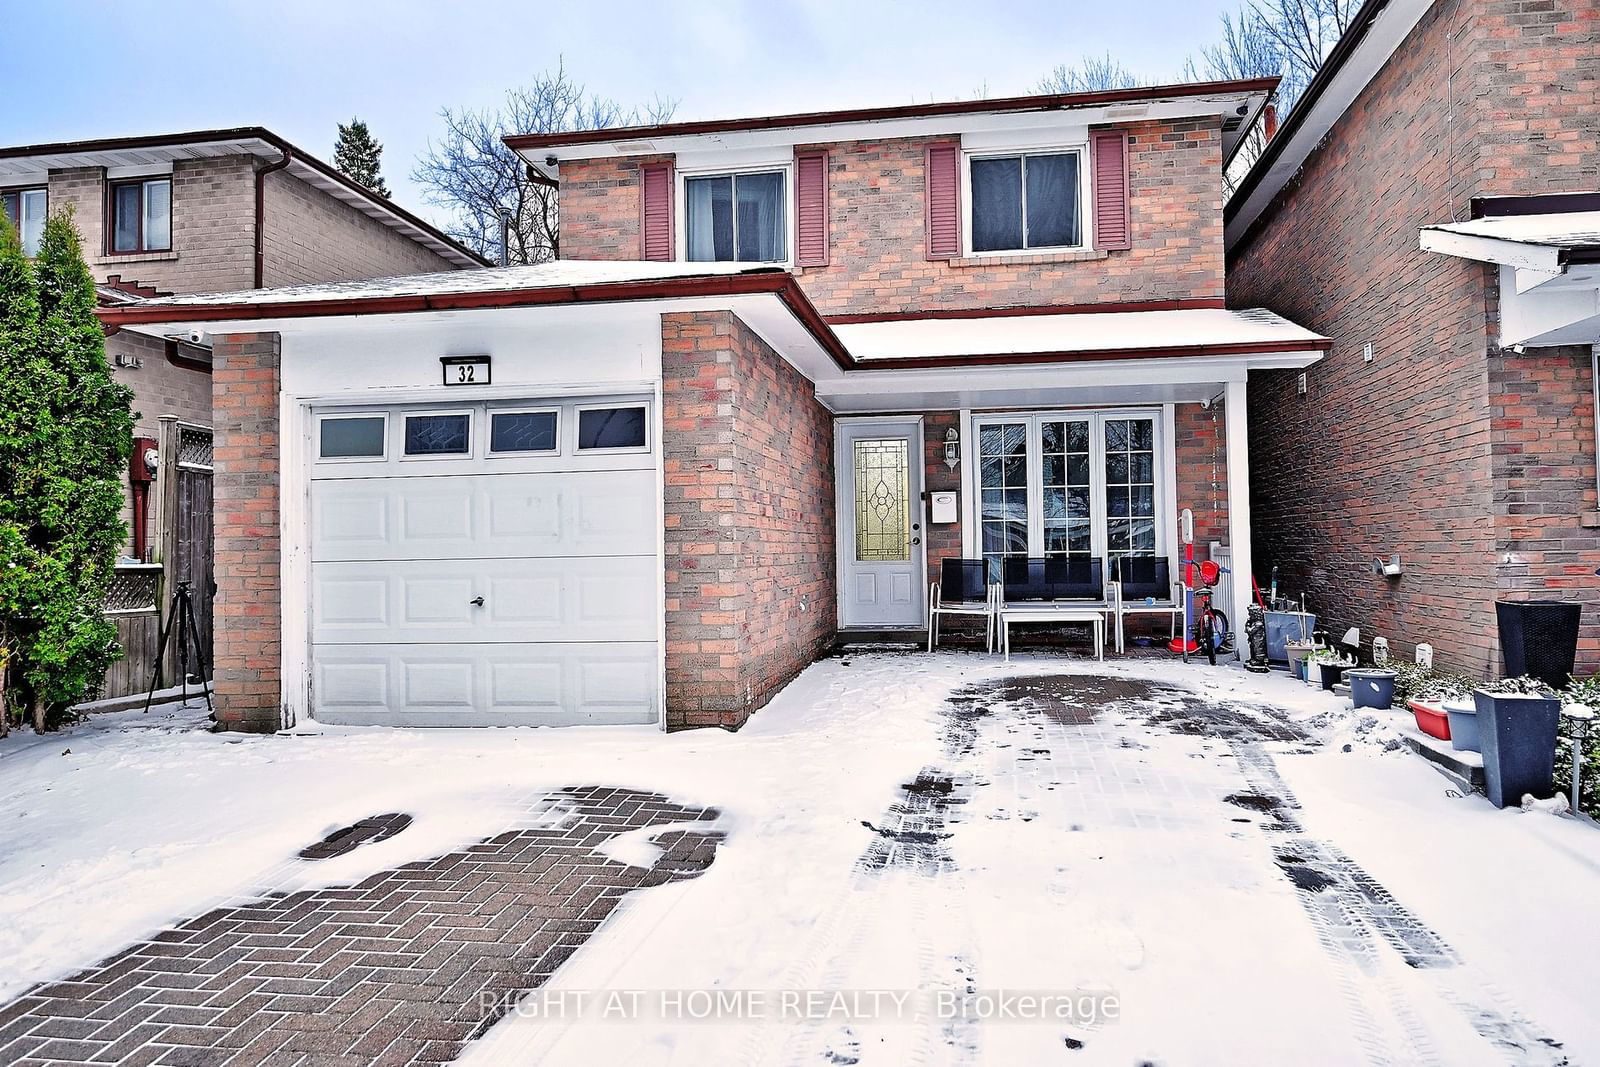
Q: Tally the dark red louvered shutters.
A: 4